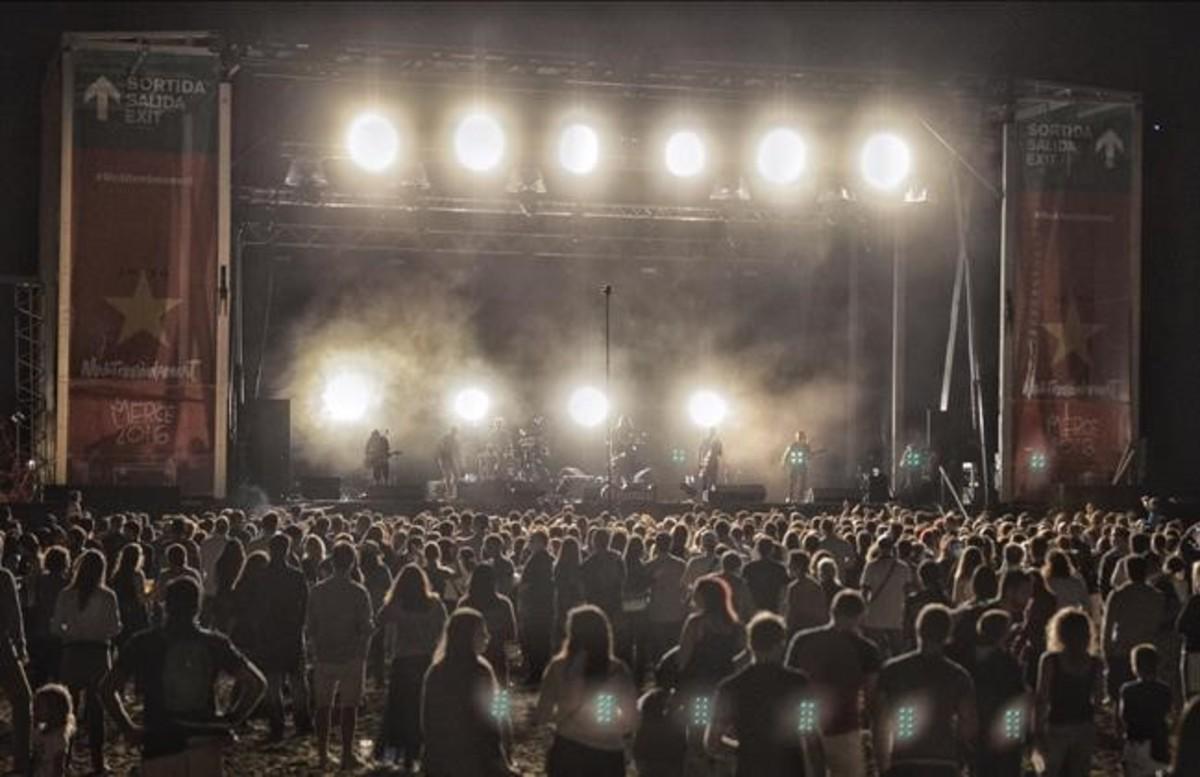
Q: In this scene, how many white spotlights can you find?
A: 10